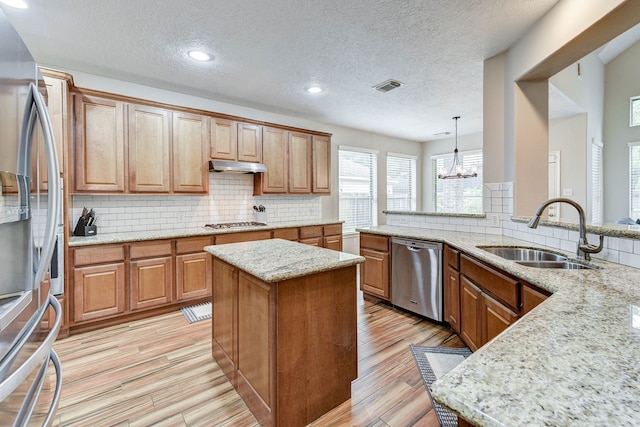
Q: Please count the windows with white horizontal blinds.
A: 5